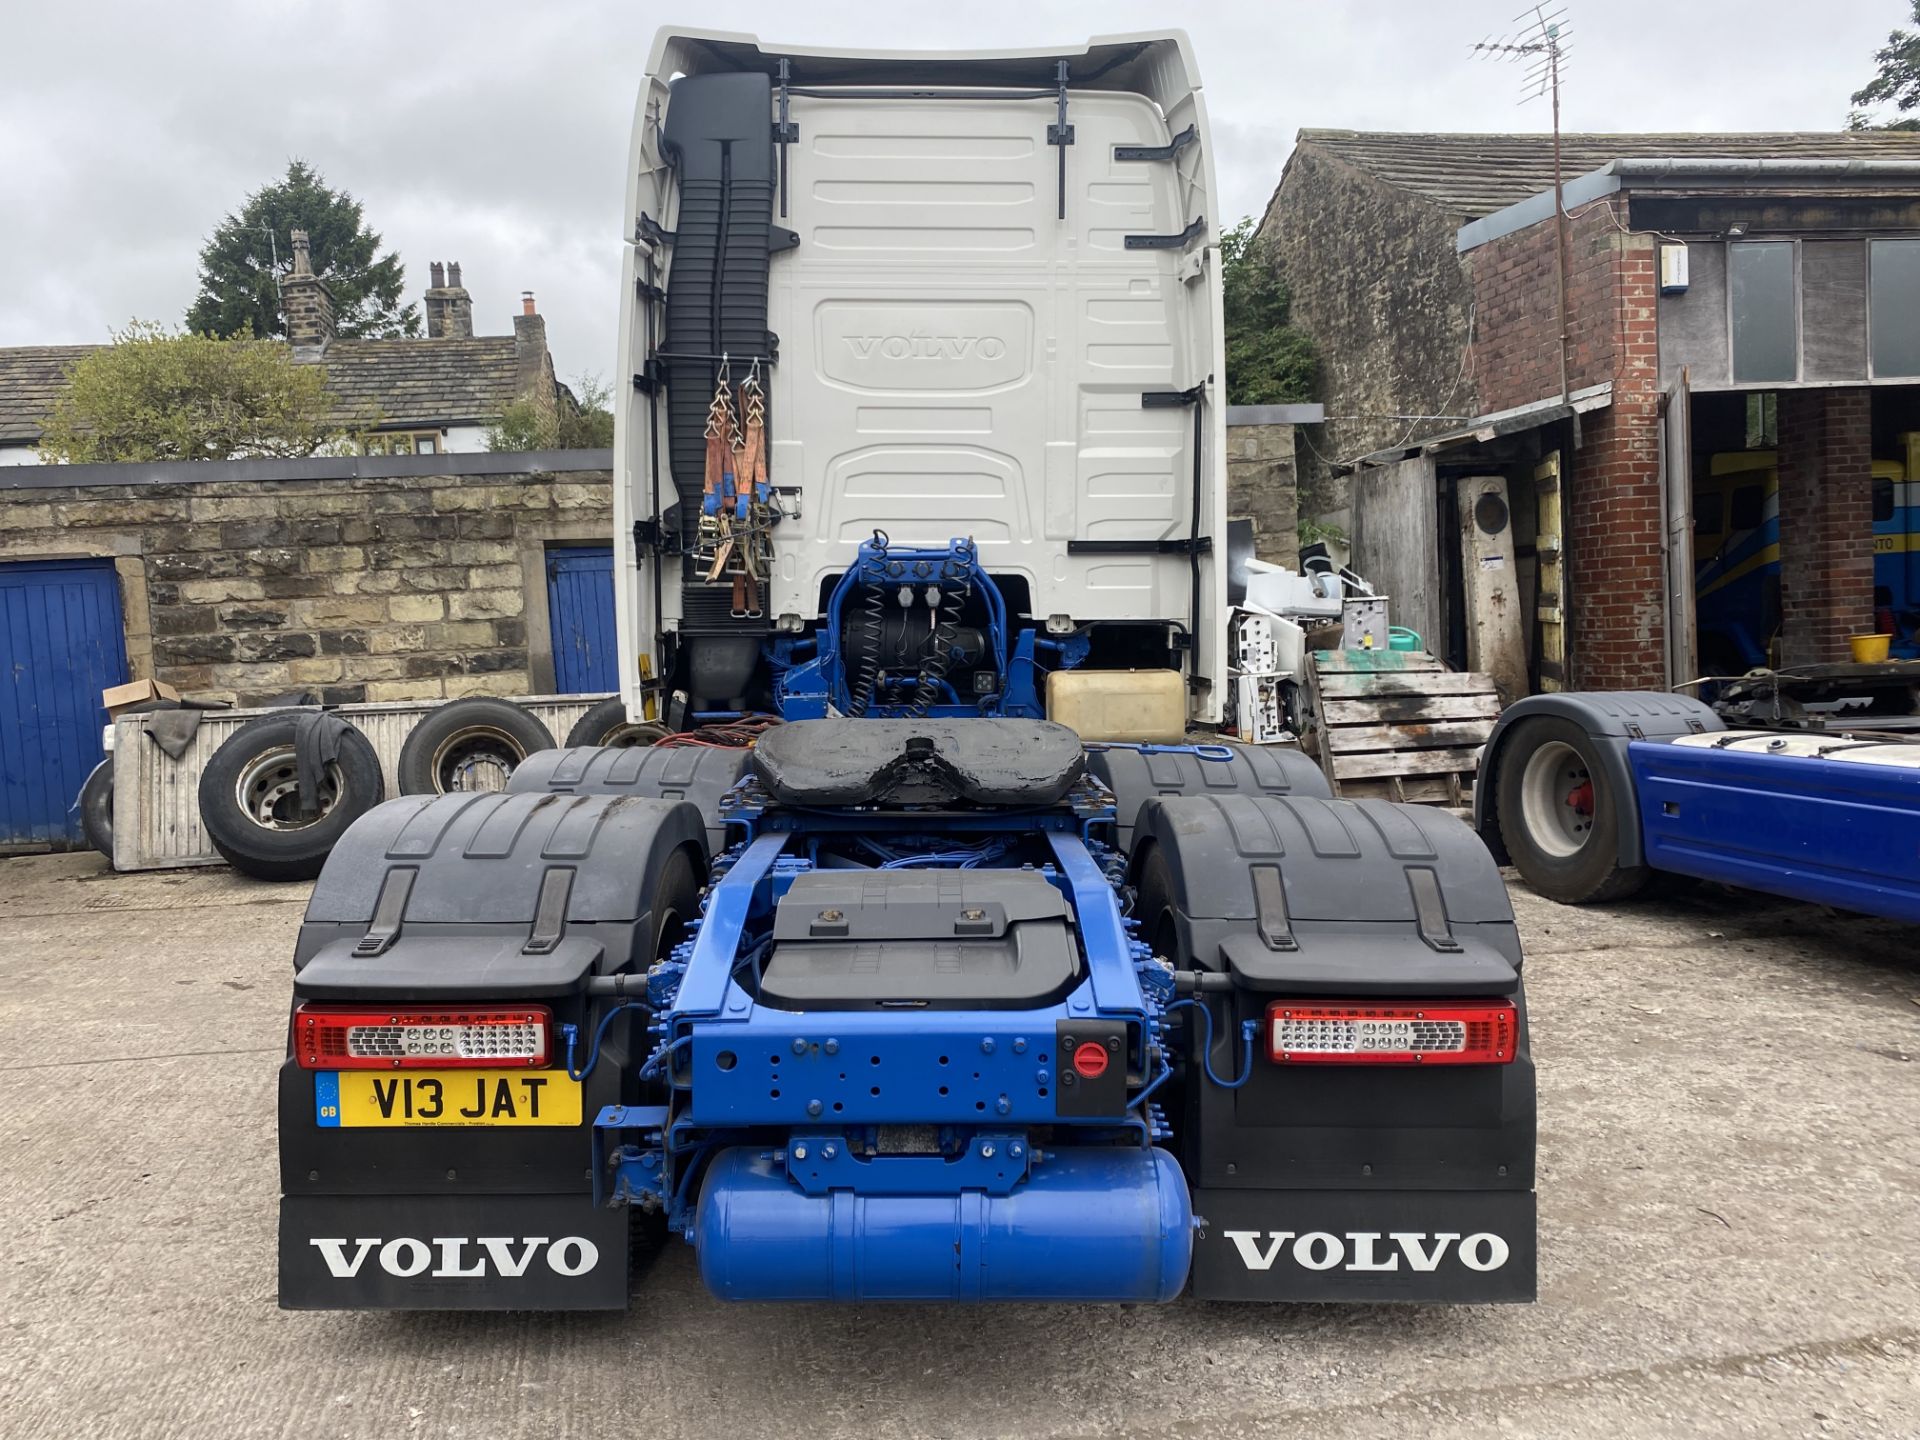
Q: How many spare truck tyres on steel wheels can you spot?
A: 3